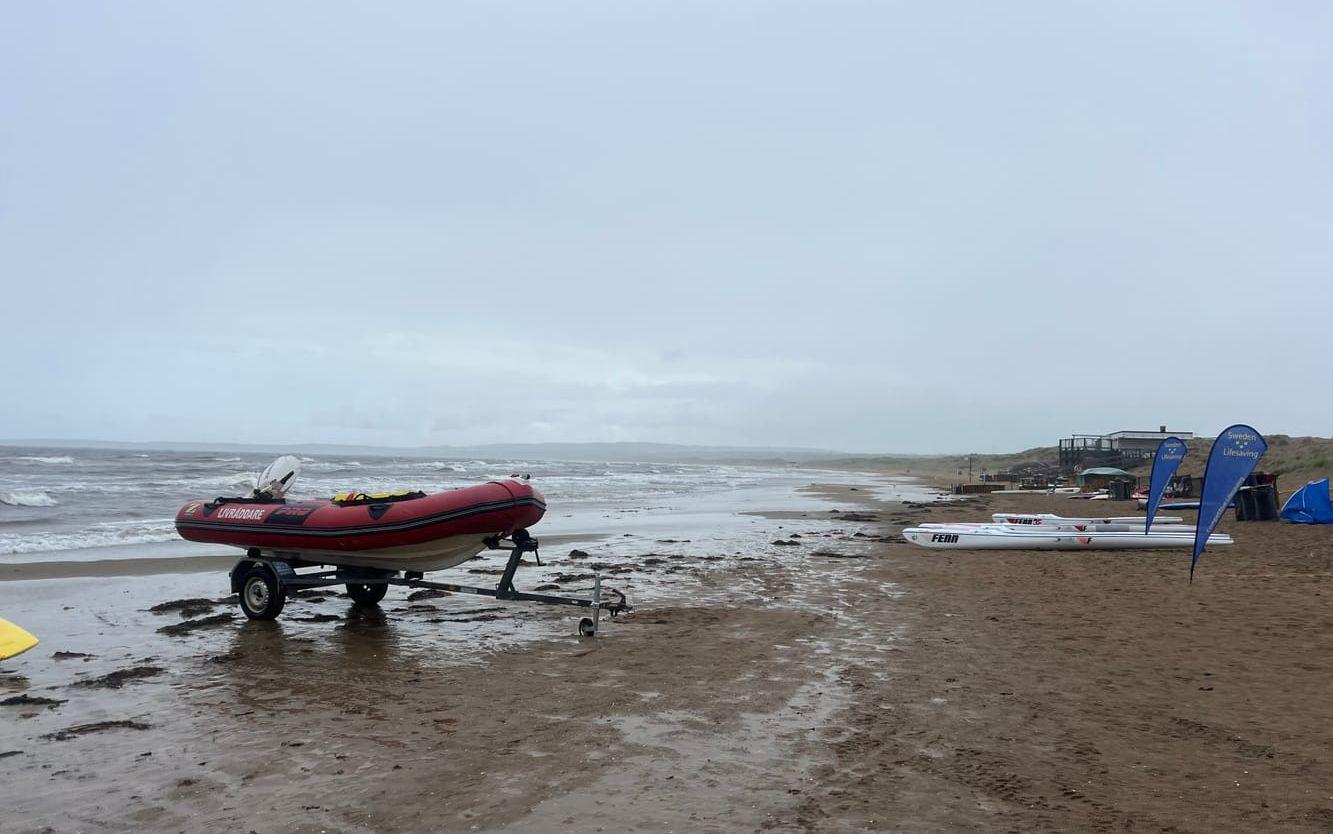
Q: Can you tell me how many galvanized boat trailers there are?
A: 1